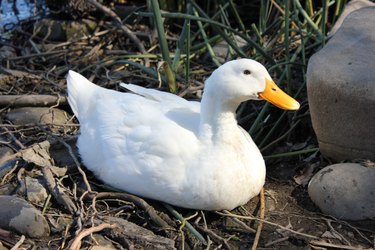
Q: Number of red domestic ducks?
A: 0